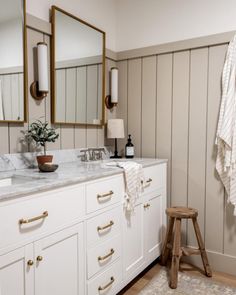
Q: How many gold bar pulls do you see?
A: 6